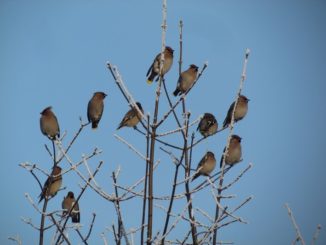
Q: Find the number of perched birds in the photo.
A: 11